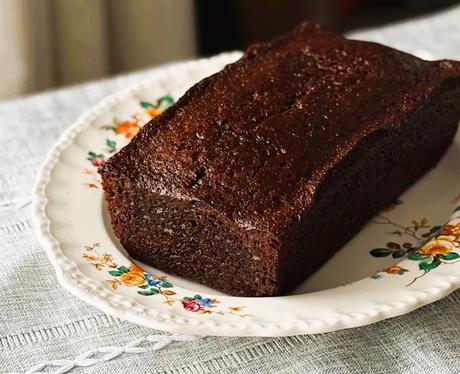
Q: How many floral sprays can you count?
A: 3